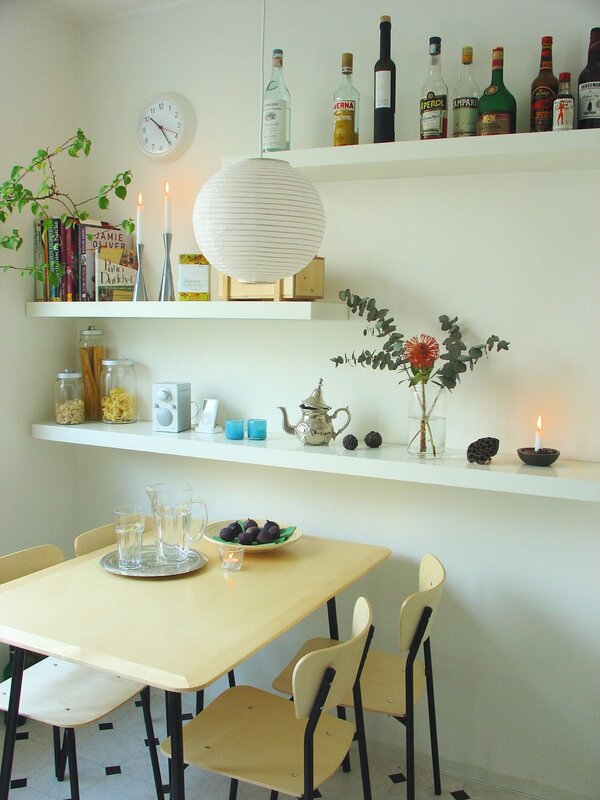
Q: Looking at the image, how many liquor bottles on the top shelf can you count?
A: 9